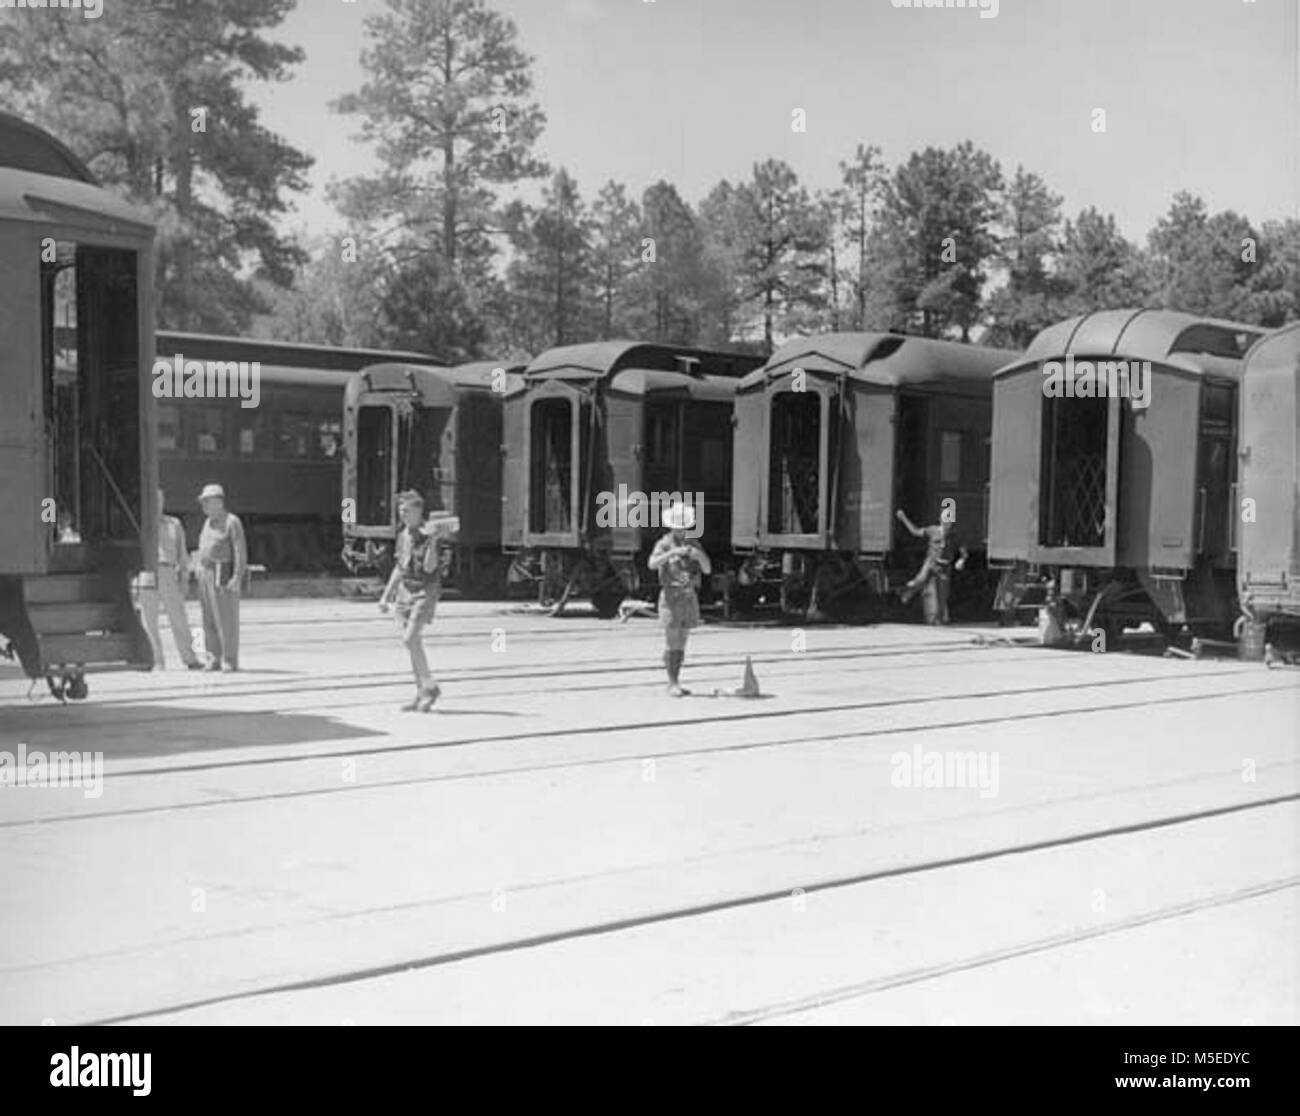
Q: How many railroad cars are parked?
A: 7